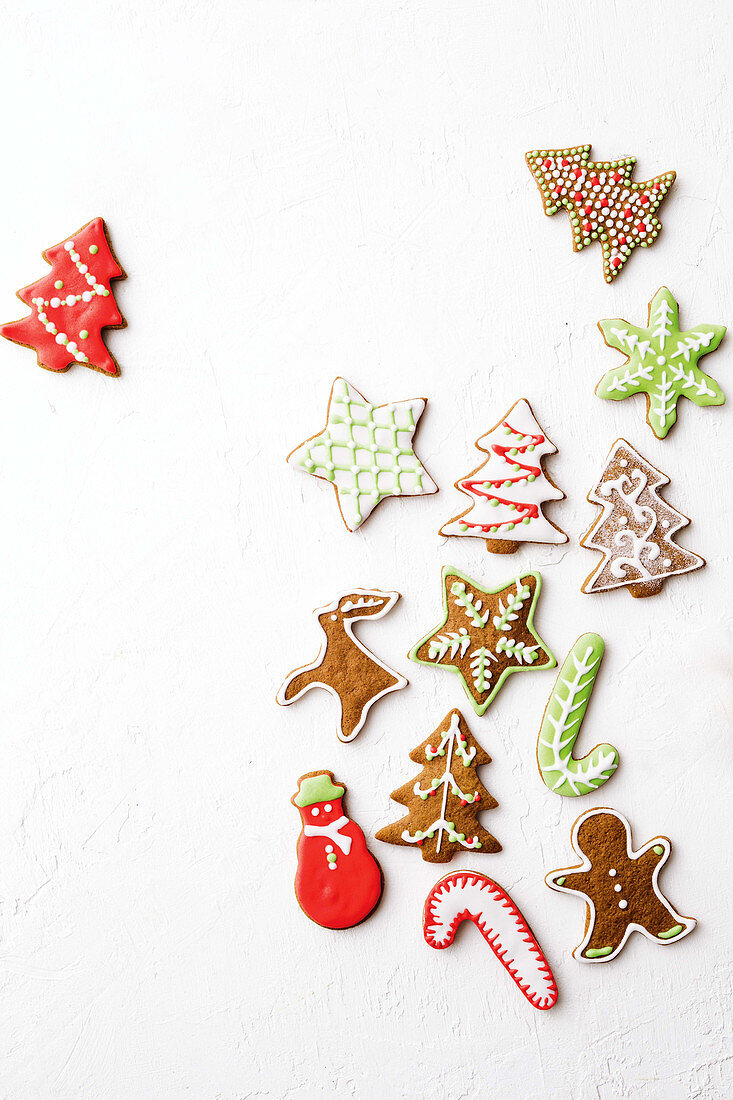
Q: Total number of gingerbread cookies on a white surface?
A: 13